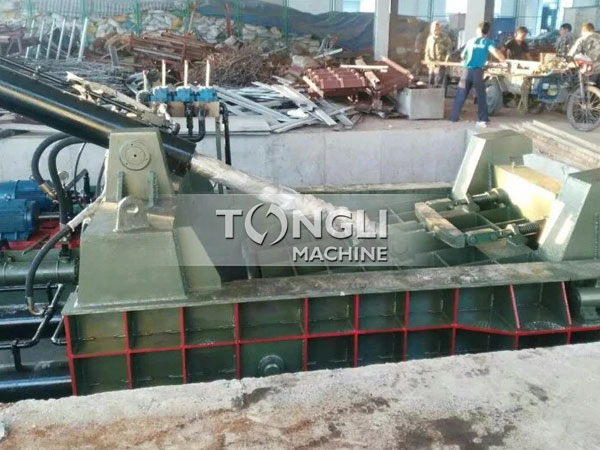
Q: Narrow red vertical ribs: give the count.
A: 10